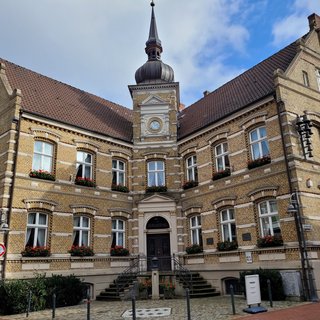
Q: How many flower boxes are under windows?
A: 13